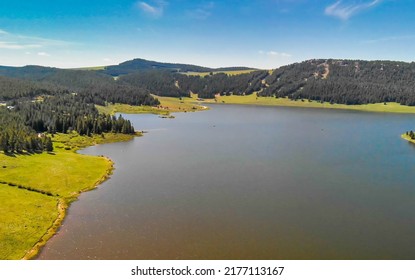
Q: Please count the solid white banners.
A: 1